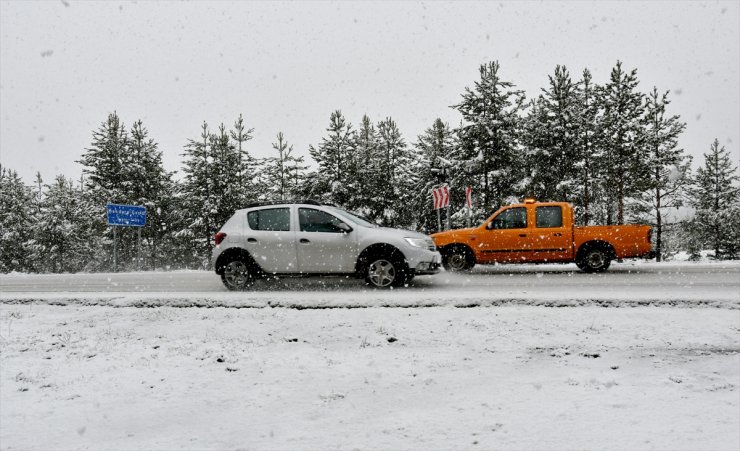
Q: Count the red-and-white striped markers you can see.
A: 2